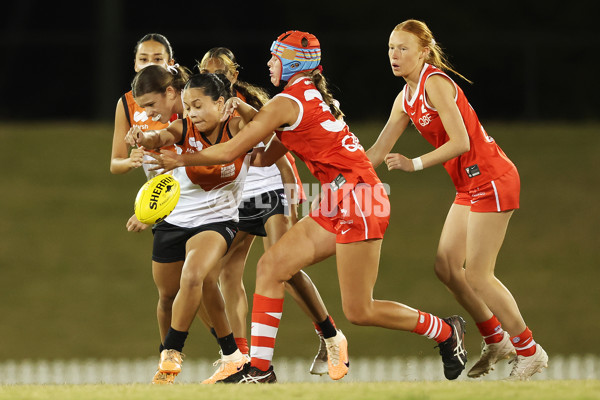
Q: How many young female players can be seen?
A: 6